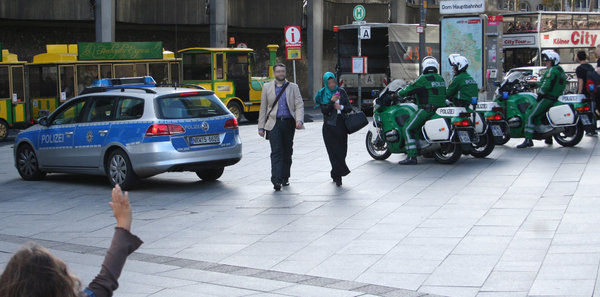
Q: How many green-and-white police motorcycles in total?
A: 3